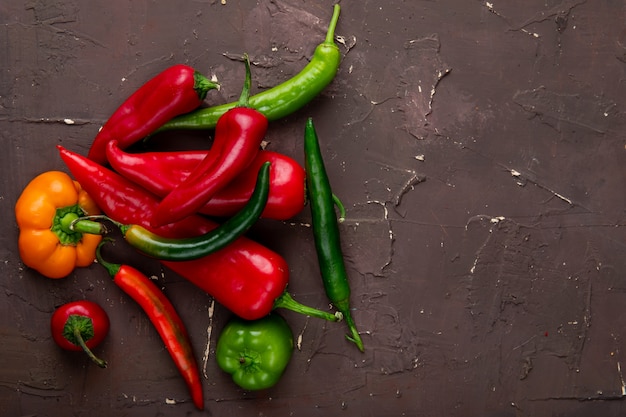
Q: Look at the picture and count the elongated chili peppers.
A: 8